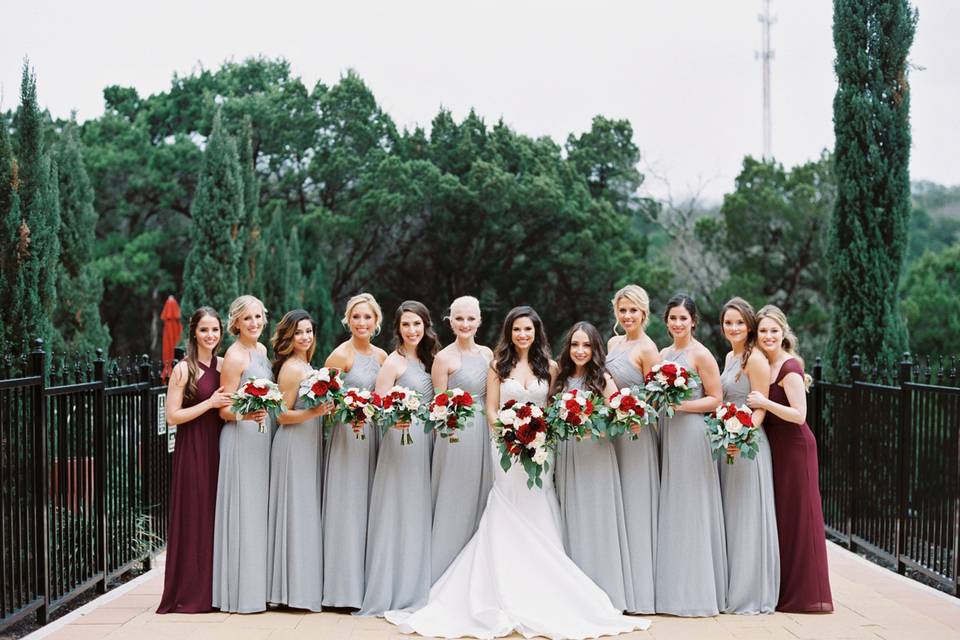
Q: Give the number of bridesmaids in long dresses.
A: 11